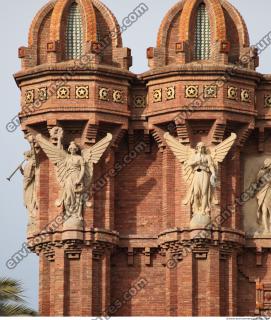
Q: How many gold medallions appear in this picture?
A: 14